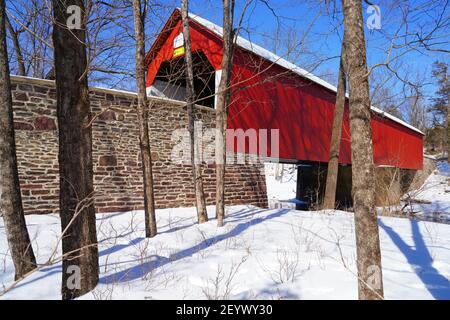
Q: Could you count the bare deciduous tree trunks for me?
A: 7